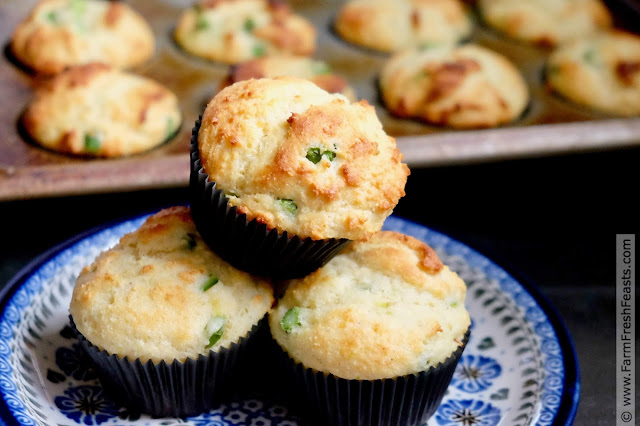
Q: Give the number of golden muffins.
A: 11